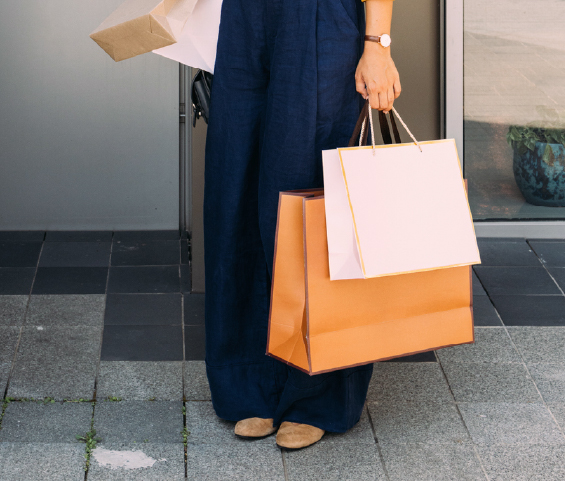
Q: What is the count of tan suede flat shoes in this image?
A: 2